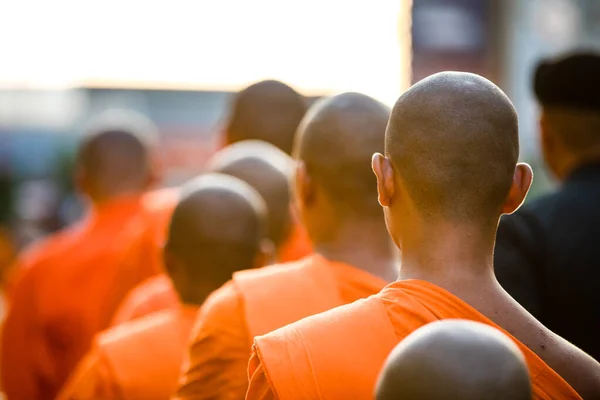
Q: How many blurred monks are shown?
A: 6